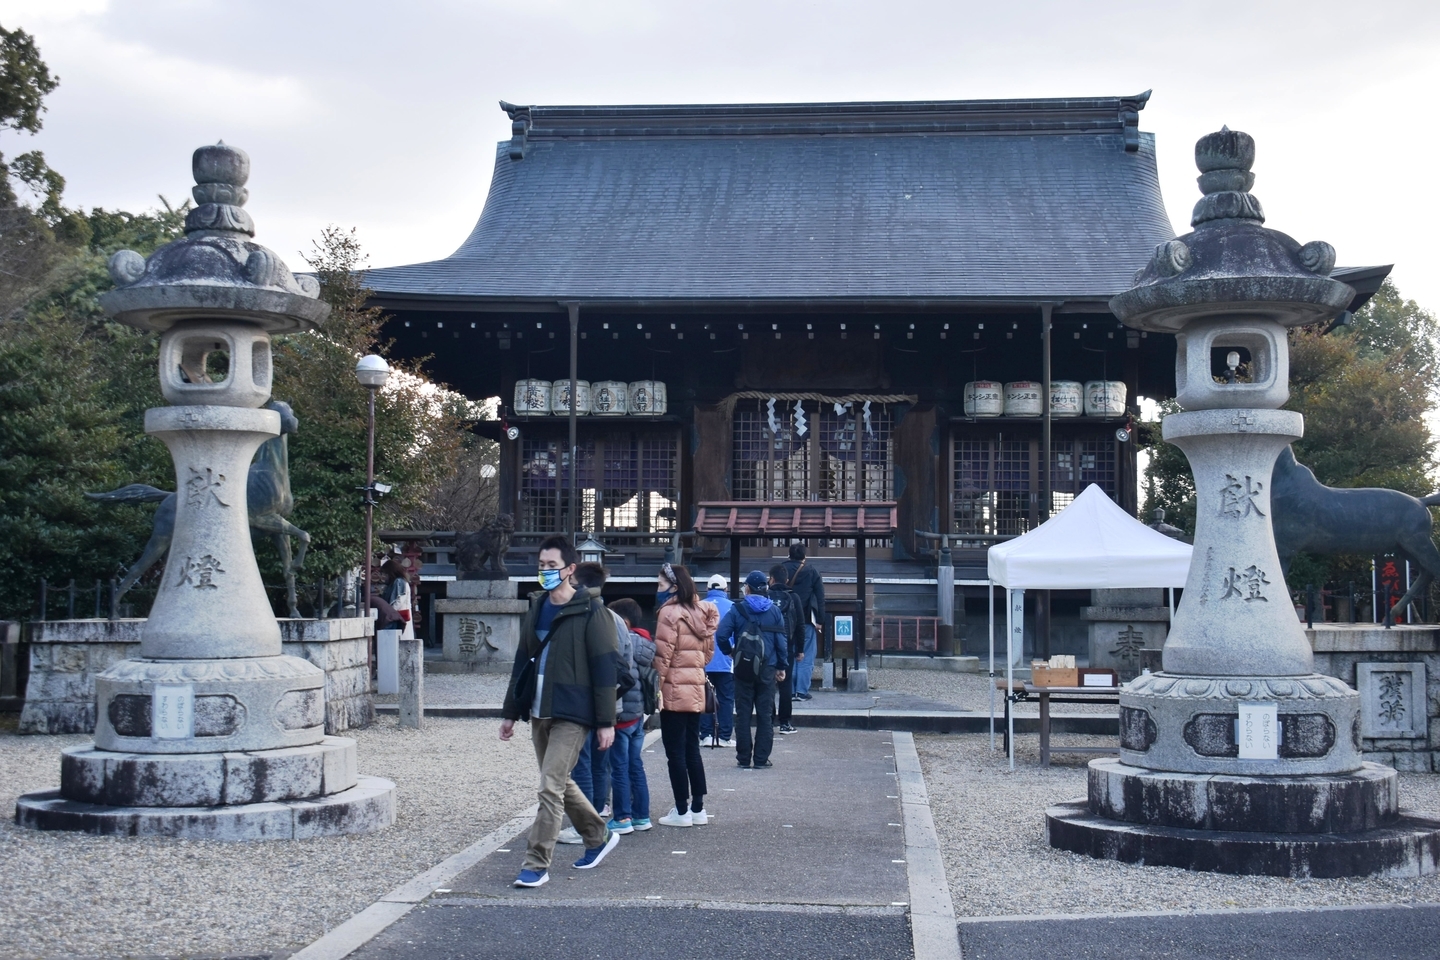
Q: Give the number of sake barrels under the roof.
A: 8